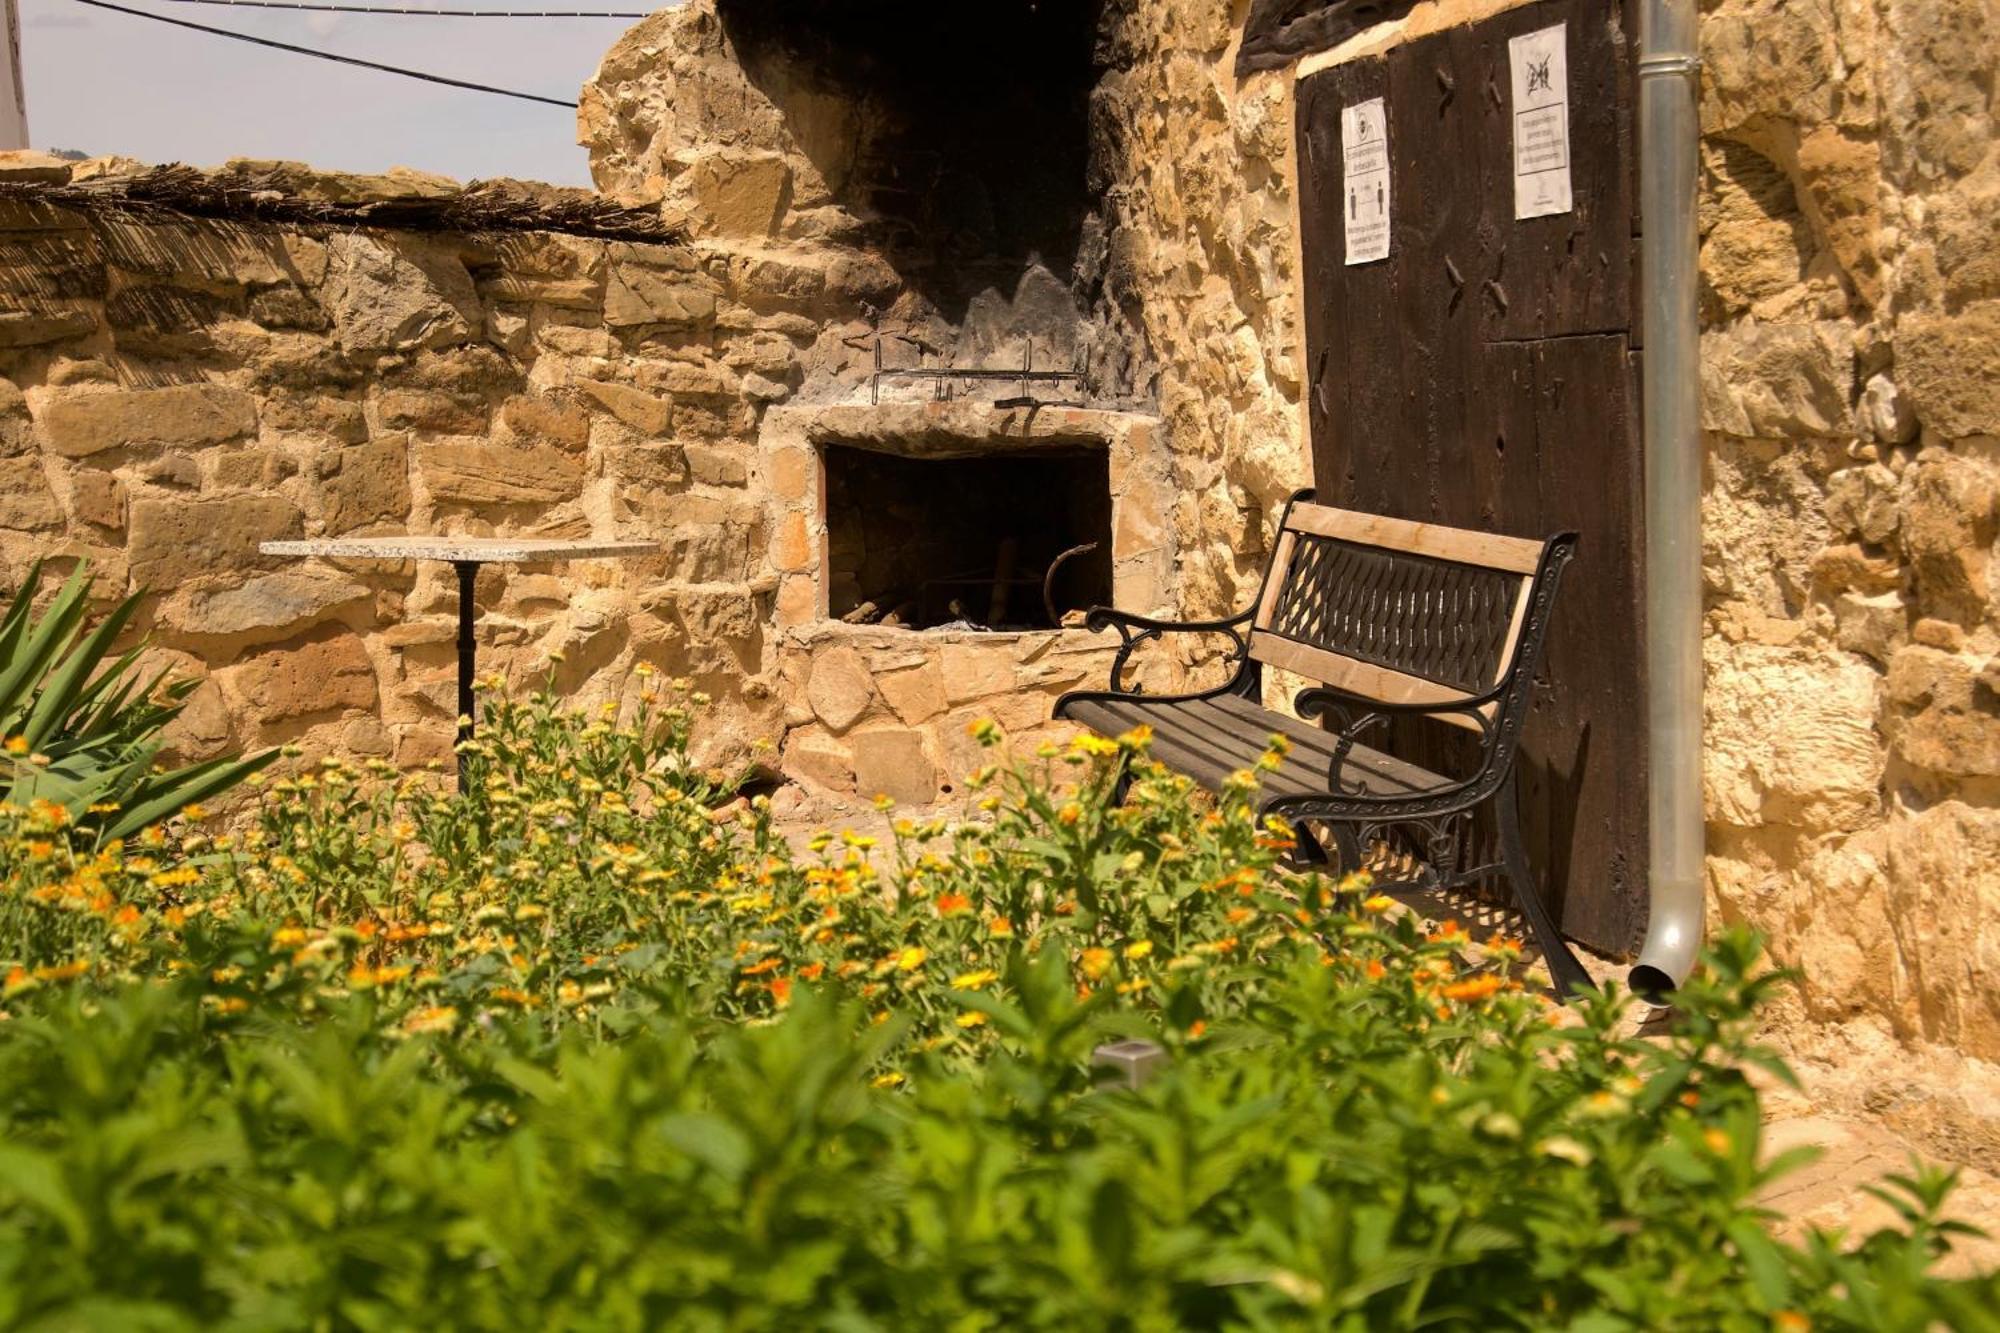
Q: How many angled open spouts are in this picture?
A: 1